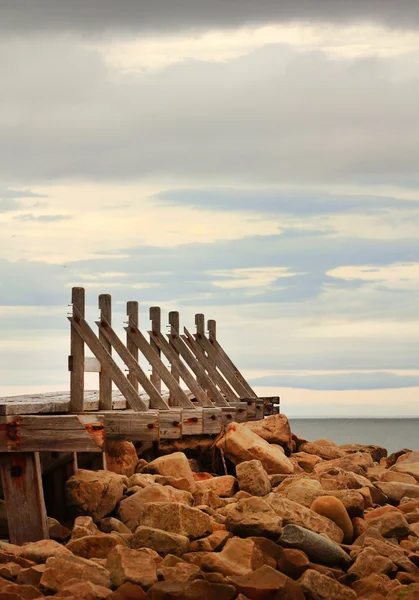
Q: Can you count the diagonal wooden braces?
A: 8